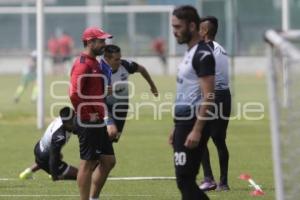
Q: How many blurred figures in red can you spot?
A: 3